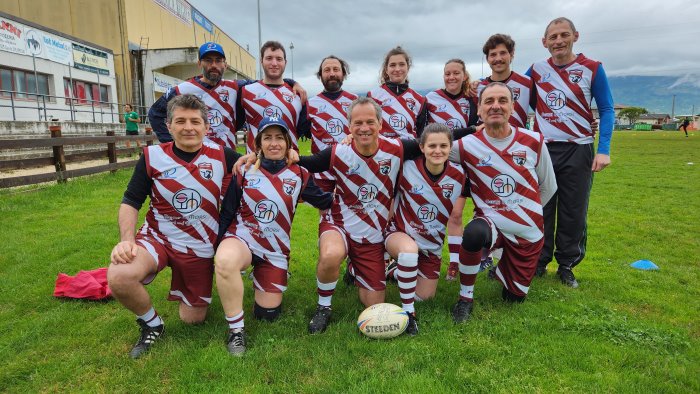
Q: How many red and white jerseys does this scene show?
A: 12